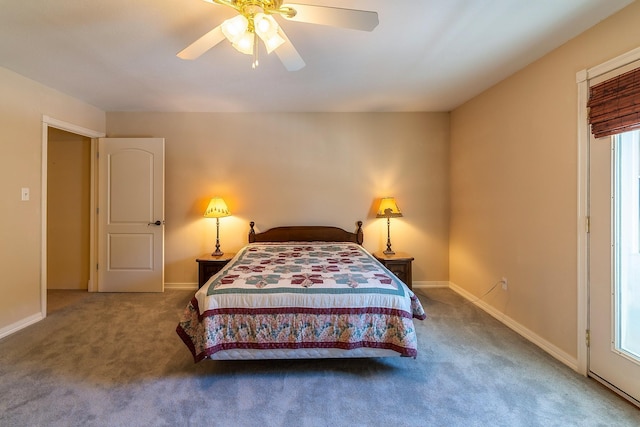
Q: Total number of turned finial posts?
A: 2